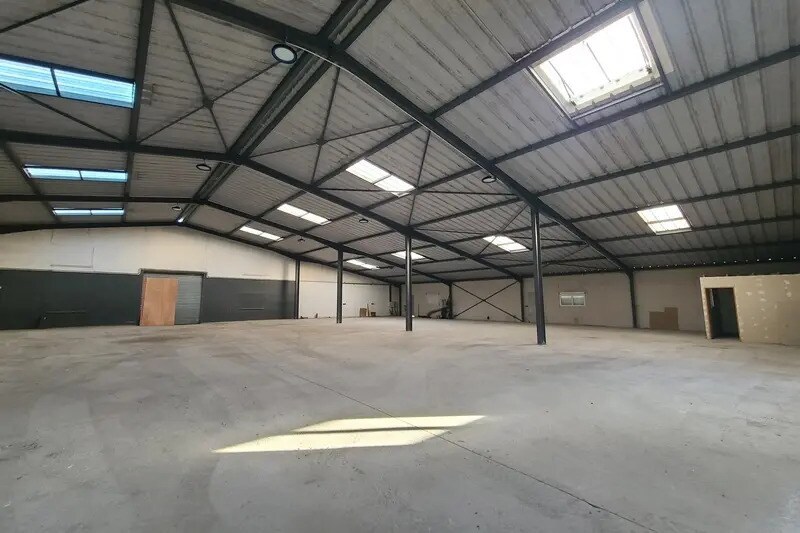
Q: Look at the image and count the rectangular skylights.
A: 11